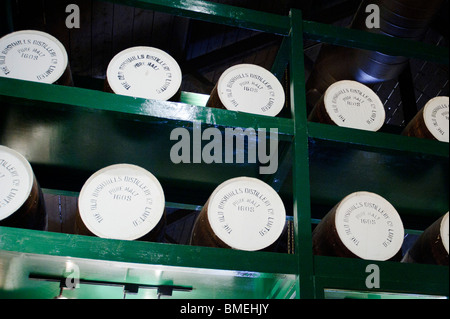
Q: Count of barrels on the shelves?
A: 10